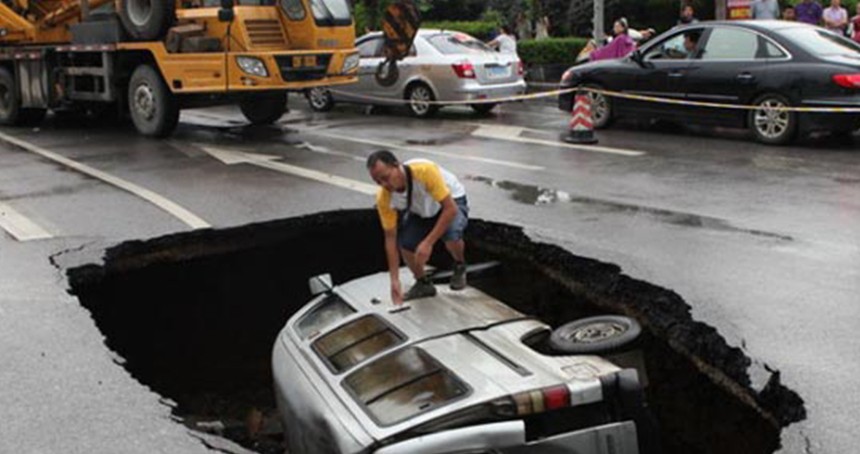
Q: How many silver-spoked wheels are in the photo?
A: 4